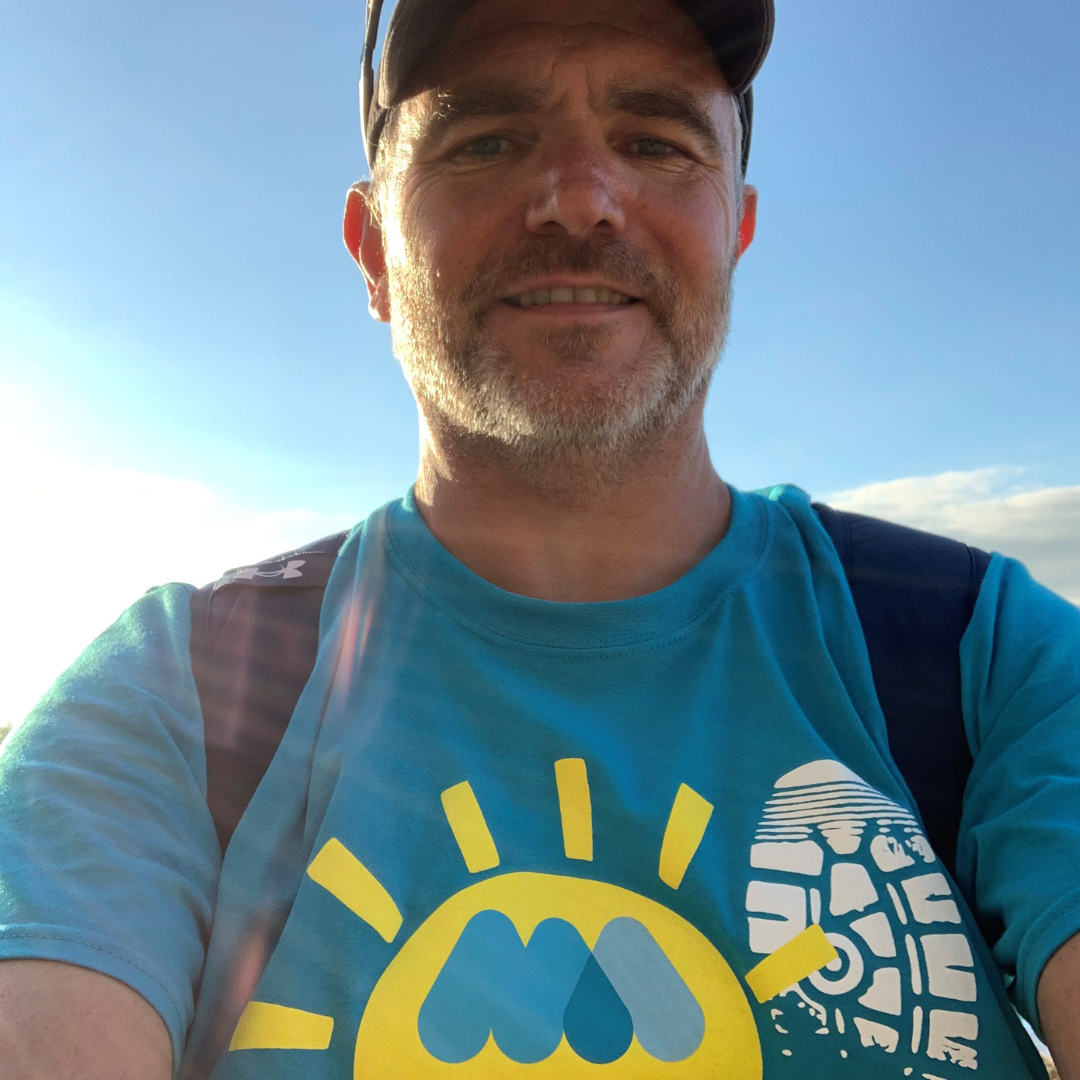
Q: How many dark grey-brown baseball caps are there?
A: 1